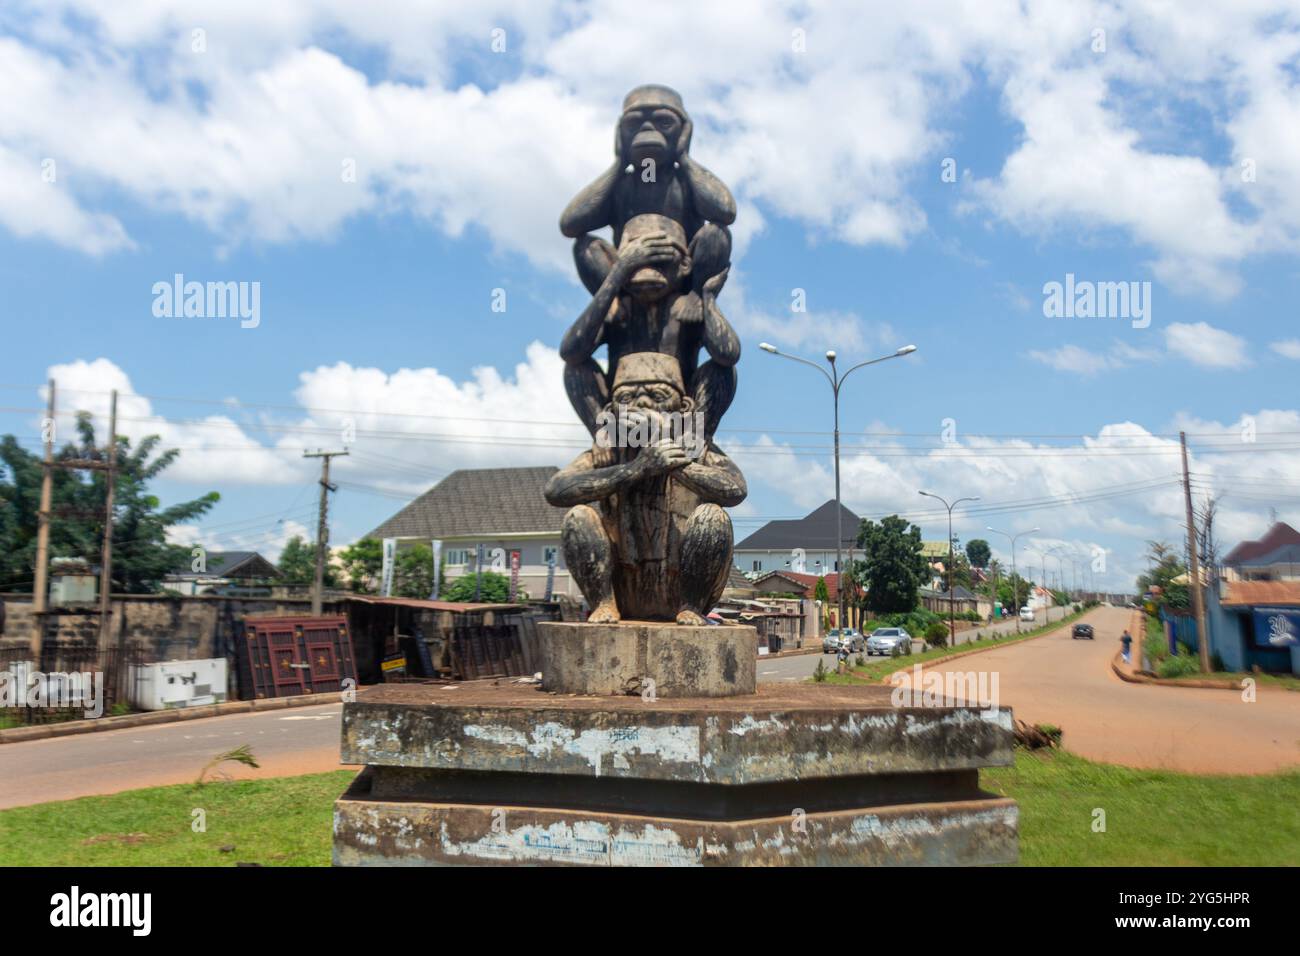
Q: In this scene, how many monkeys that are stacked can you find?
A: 3